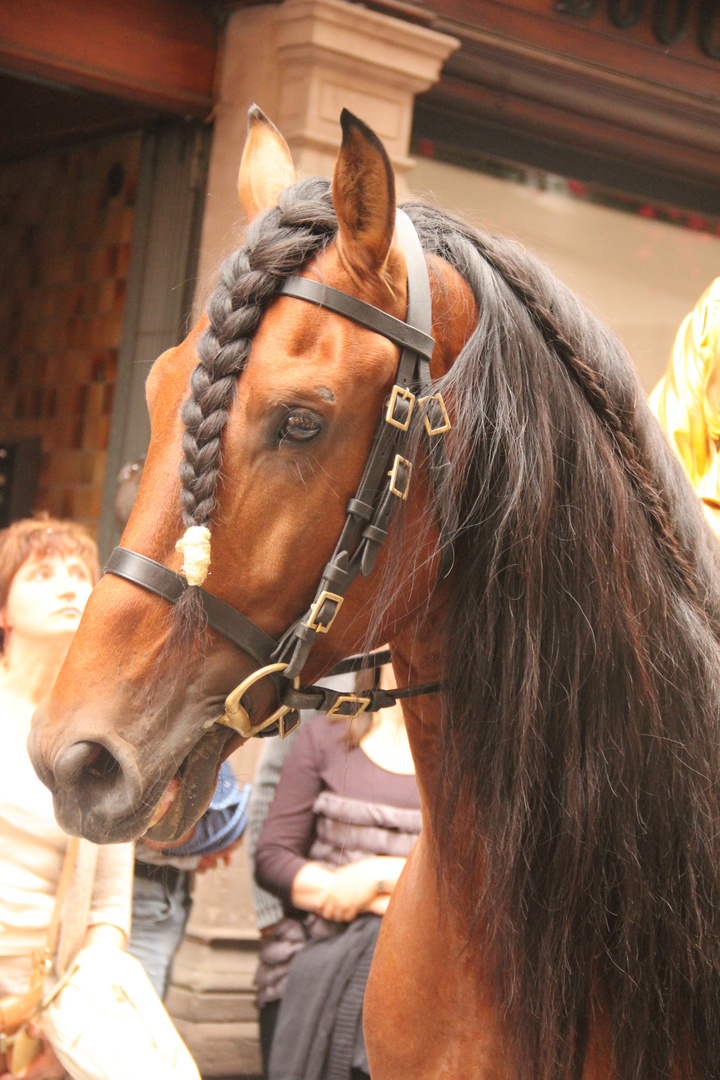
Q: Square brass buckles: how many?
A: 6